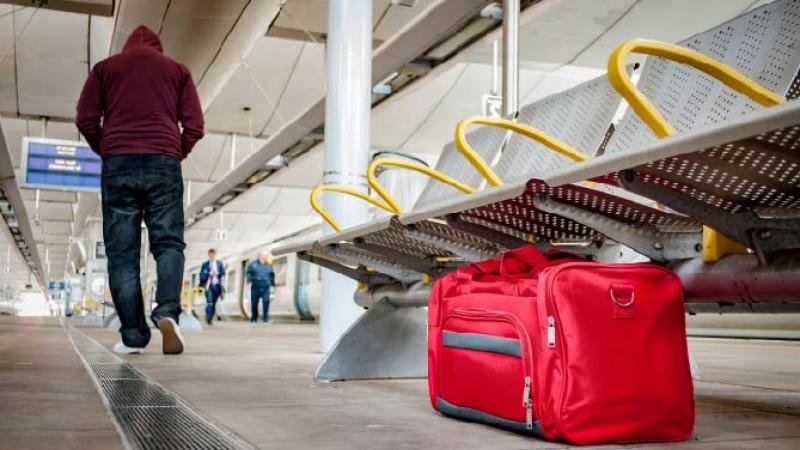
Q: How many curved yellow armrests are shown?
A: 4